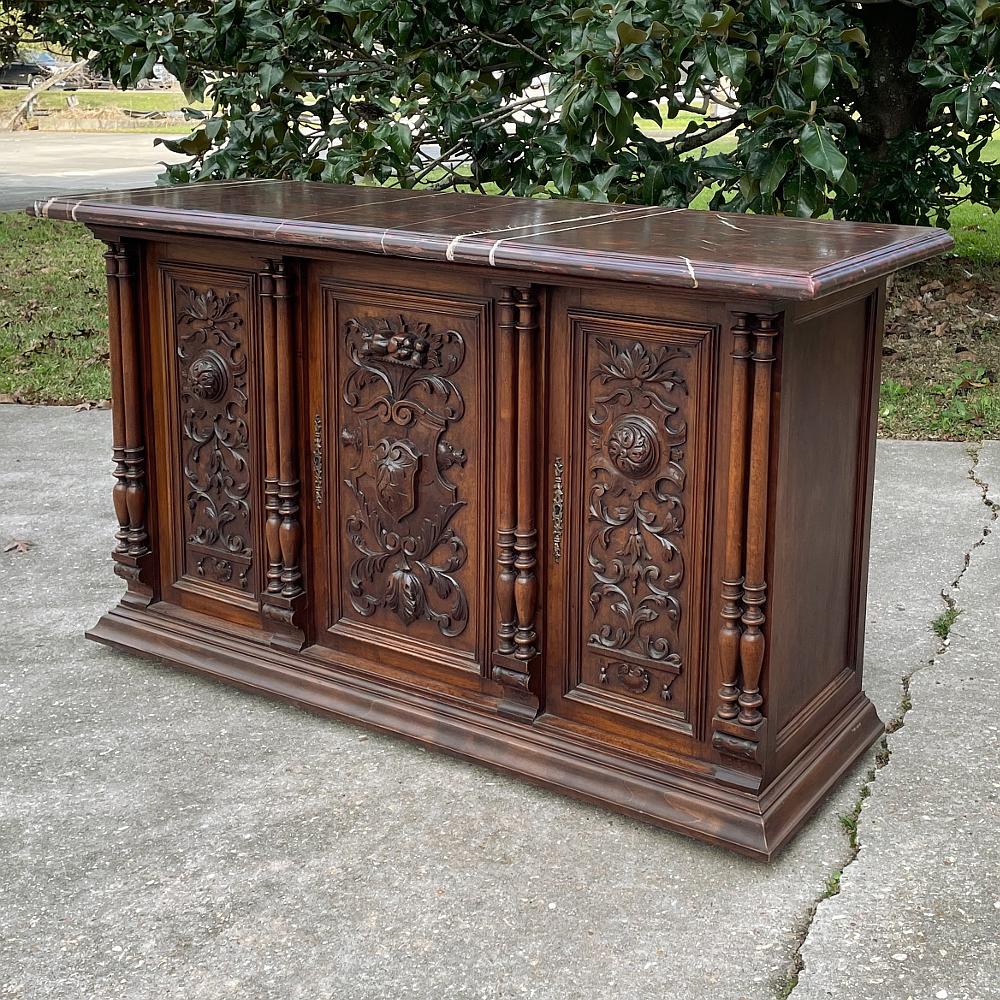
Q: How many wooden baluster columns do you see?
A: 8